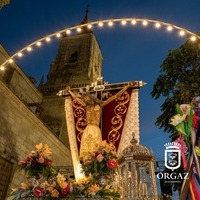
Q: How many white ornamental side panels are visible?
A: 2